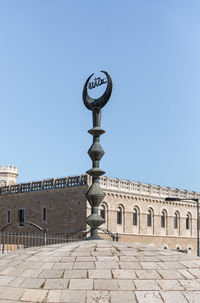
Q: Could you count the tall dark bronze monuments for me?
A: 1